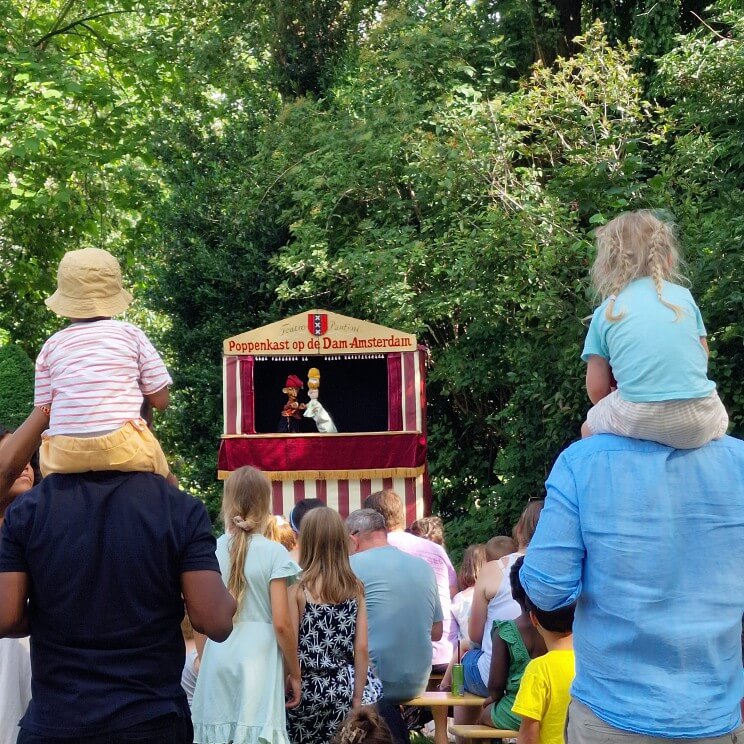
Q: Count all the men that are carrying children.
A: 2